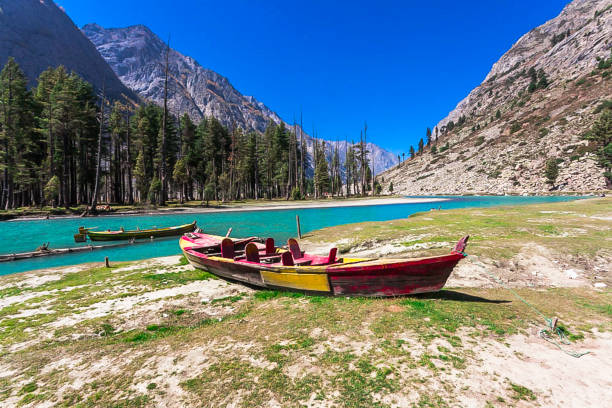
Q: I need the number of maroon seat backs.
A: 6